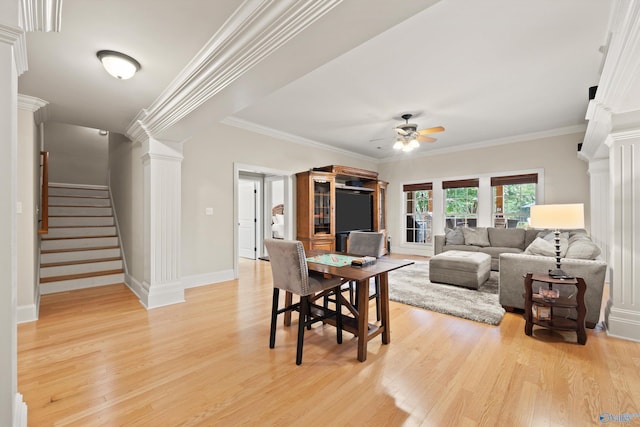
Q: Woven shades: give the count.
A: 3